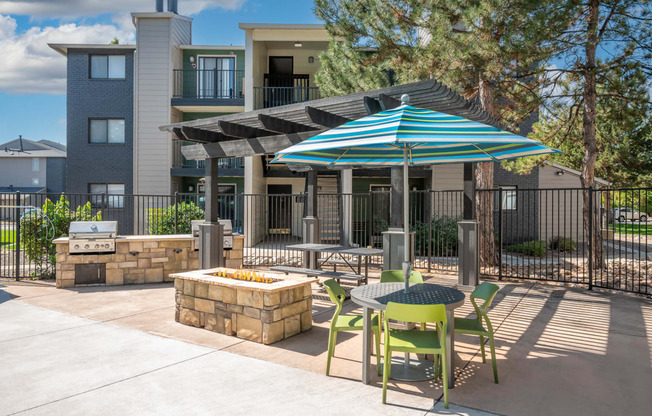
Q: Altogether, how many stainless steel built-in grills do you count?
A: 2